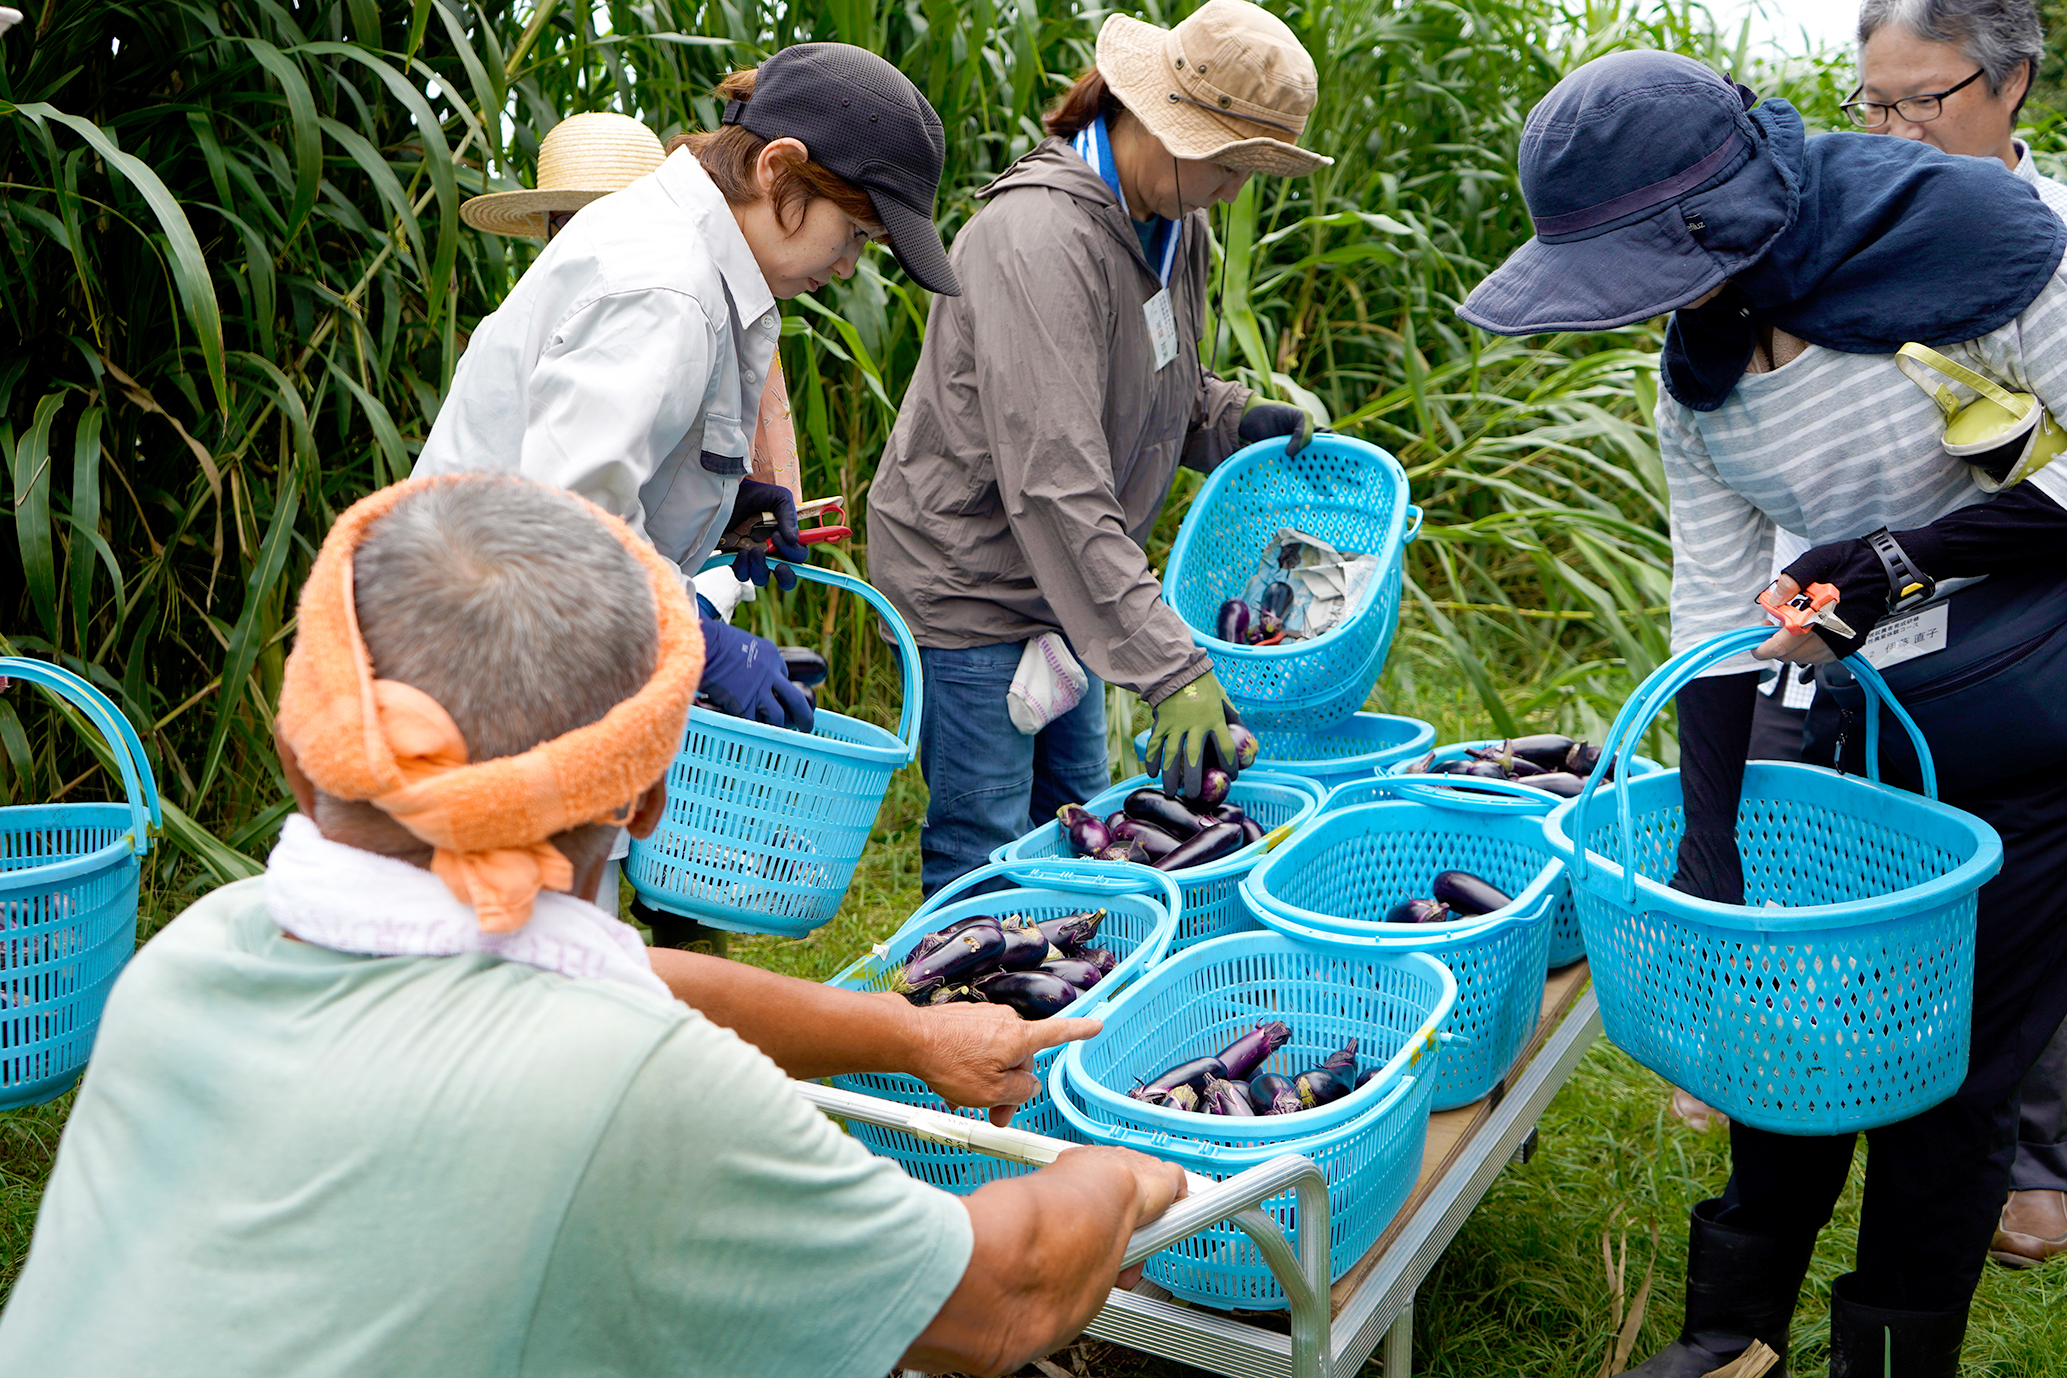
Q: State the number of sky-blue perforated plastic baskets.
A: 10